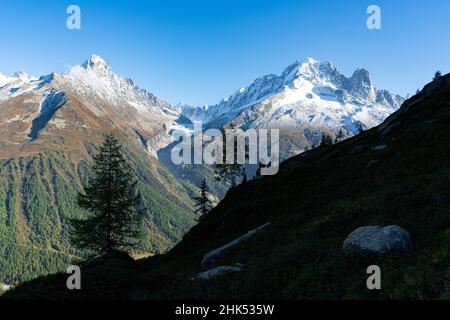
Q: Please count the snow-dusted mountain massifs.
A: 2